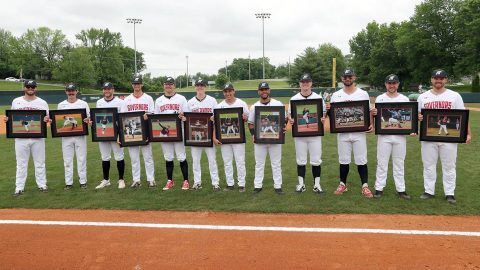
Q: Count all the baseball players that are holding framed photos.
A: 12